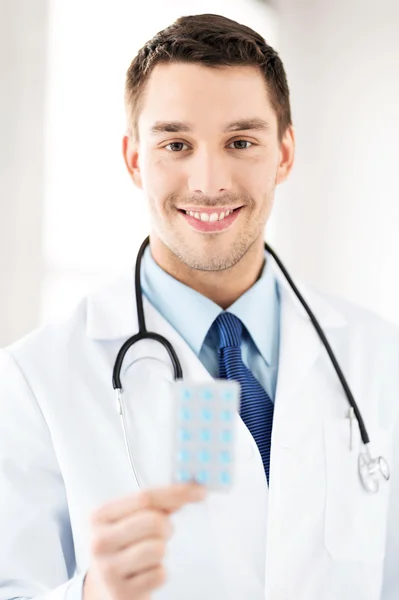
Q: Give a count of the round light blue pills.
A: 15